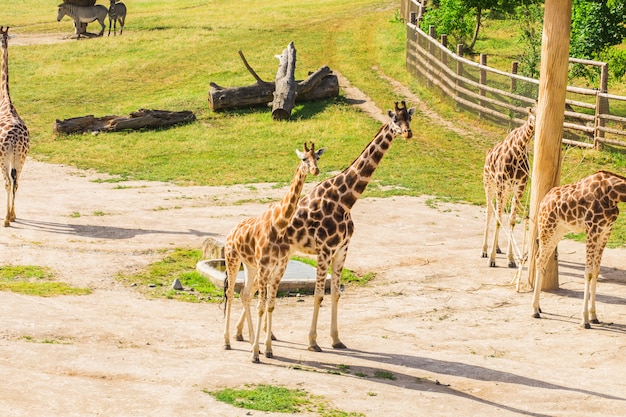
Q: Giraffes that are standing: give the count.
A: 5